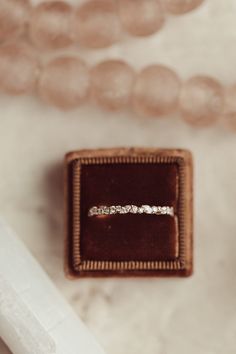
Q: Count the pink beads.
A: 11